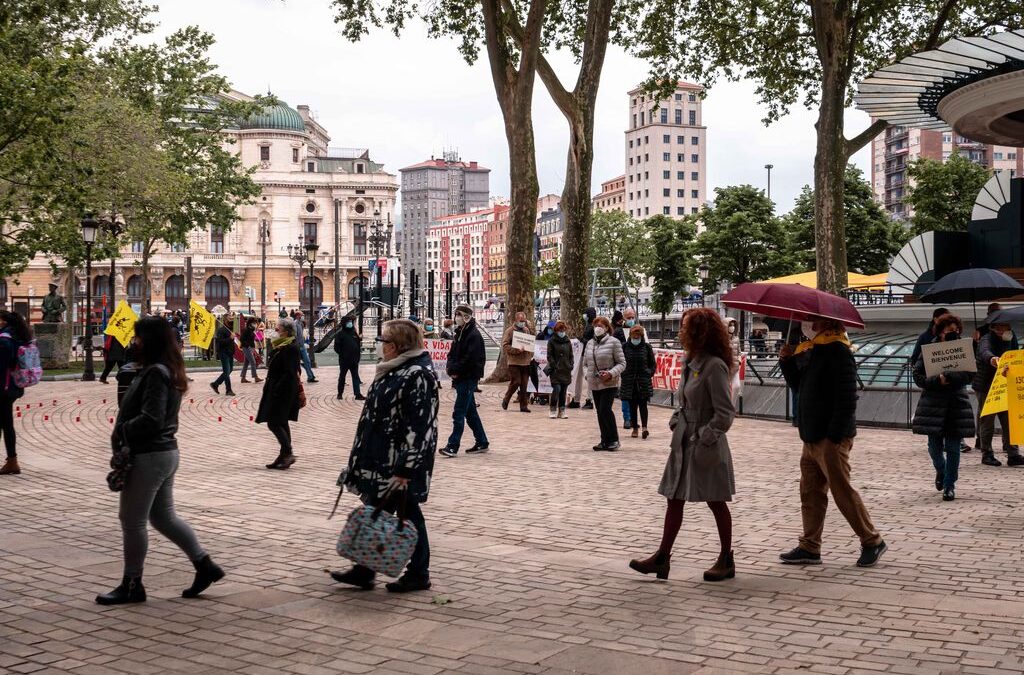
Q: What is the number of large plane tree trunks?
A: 3